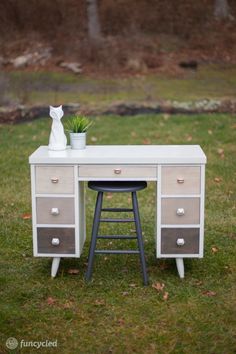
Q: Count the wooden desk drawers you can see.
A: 7